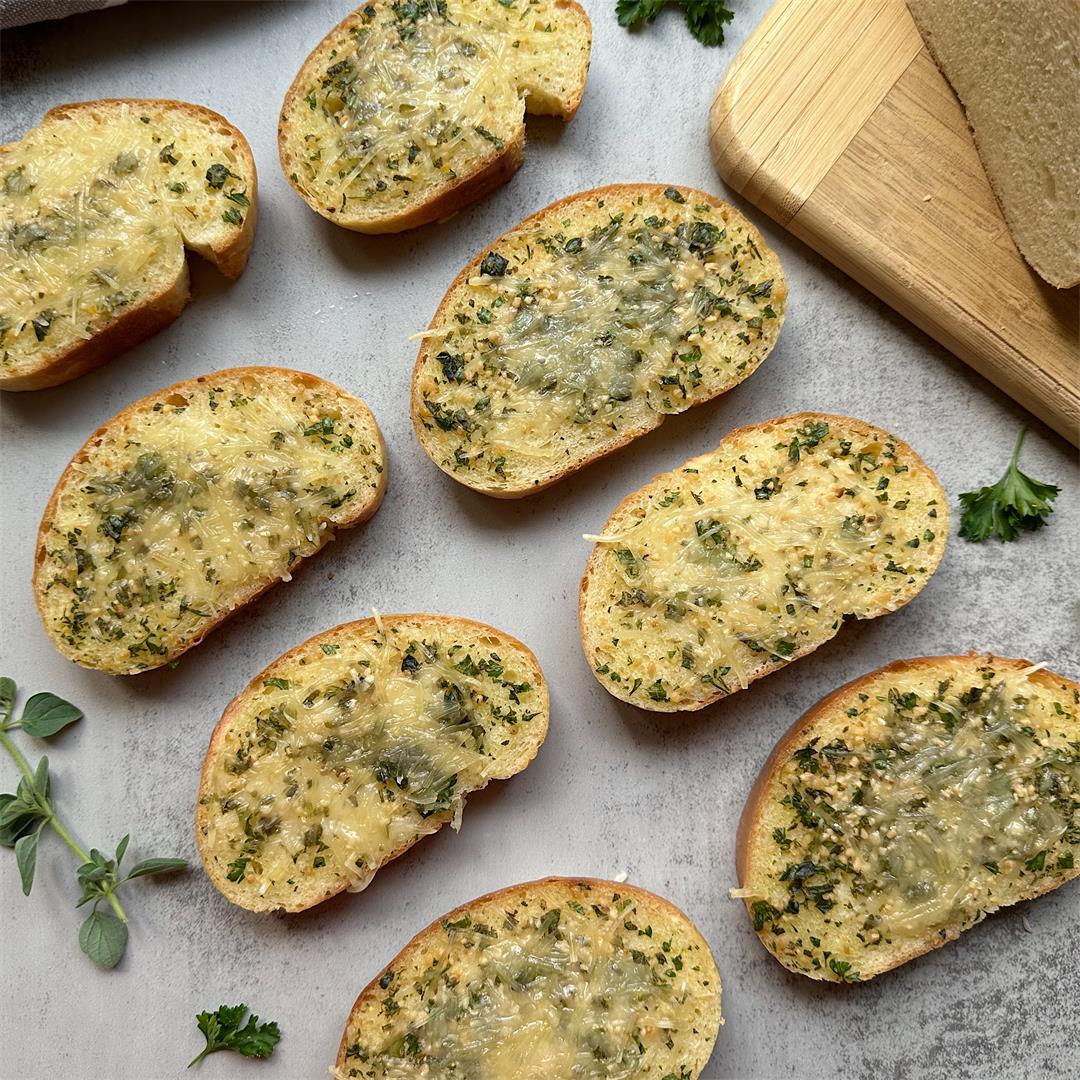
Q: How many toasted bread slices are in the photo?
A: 8